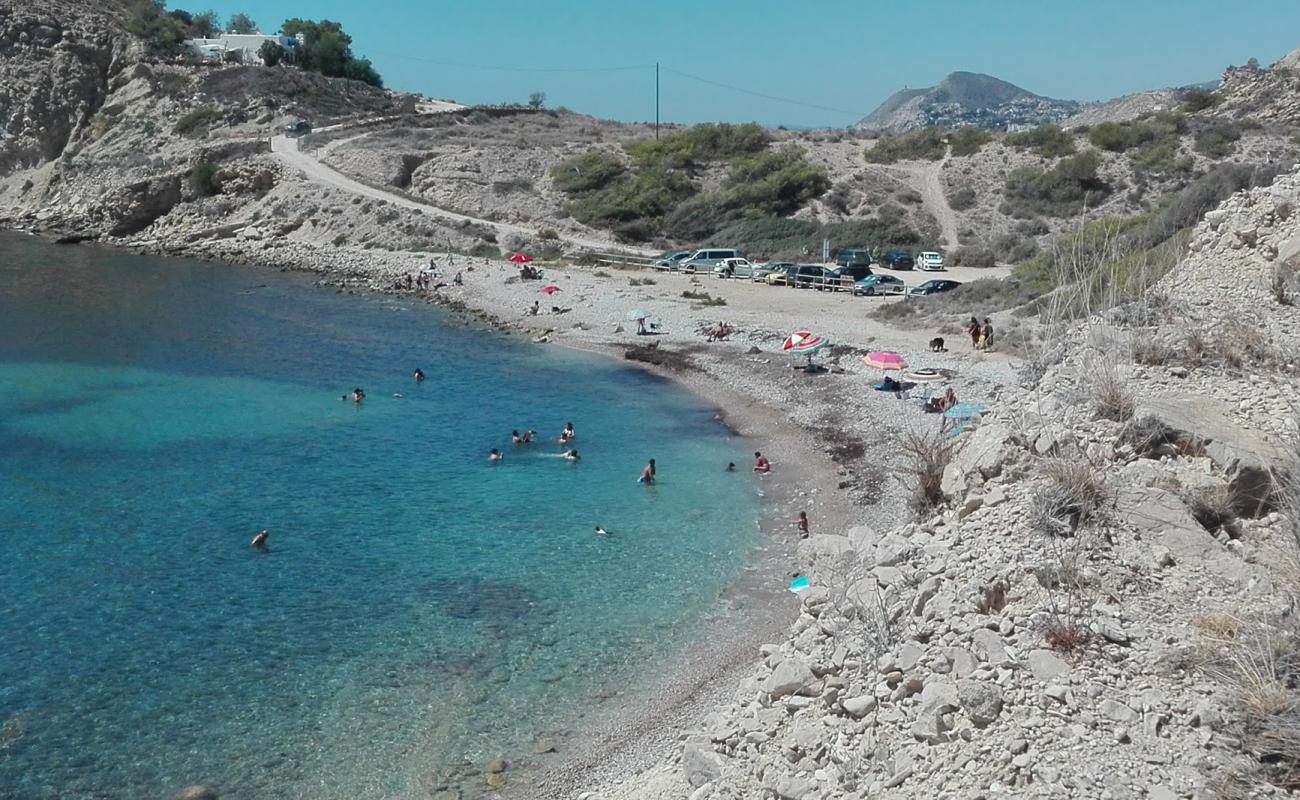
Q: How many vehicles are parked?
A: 12